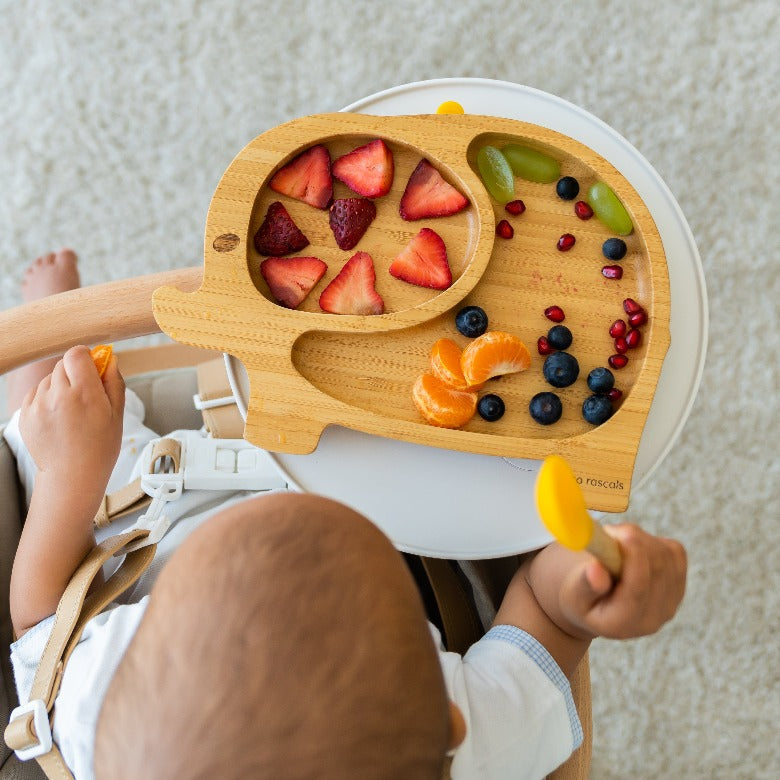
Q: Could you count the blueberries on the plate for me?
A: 9